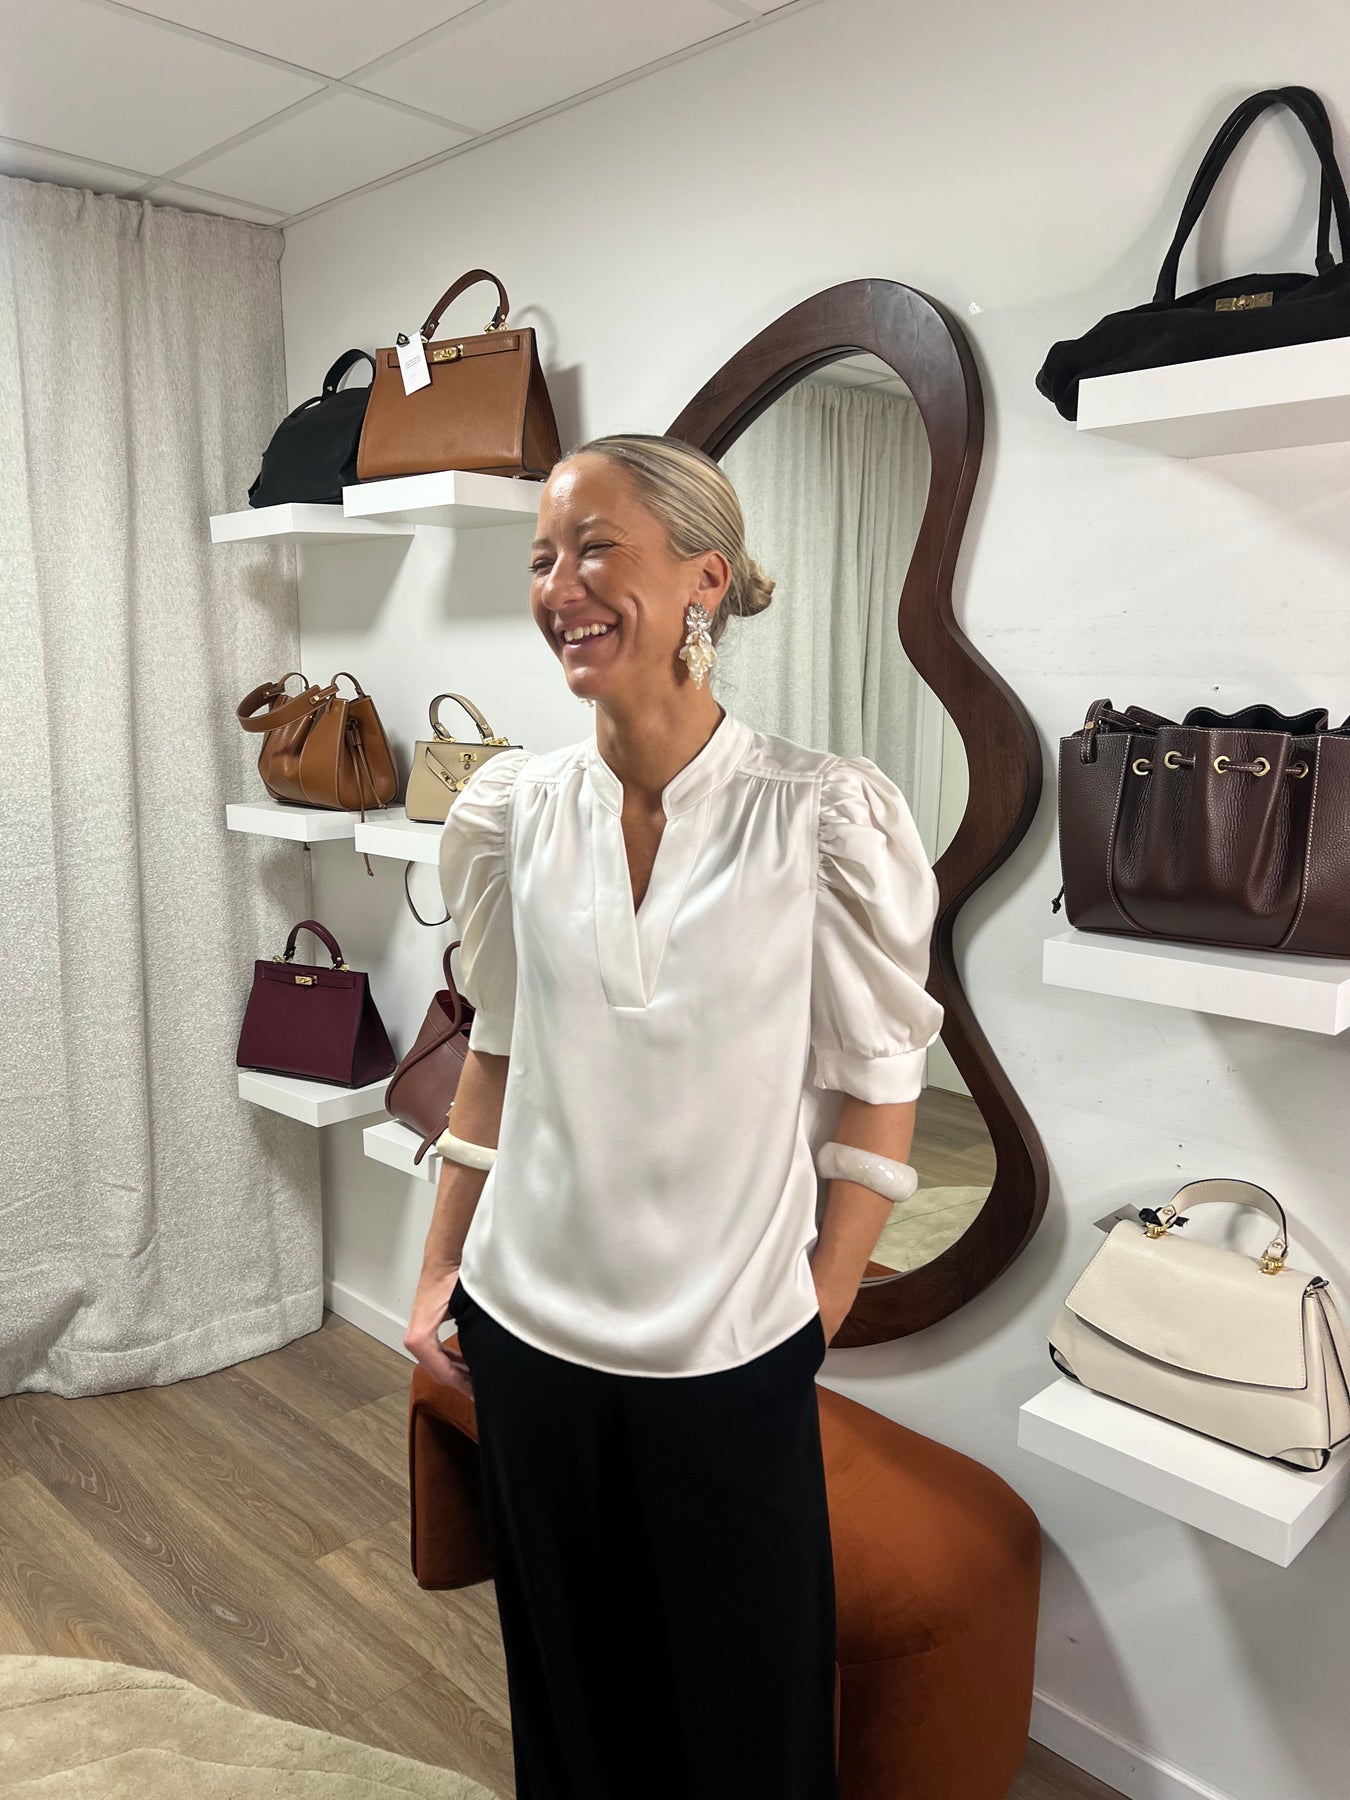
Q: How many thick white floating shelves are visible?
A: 9